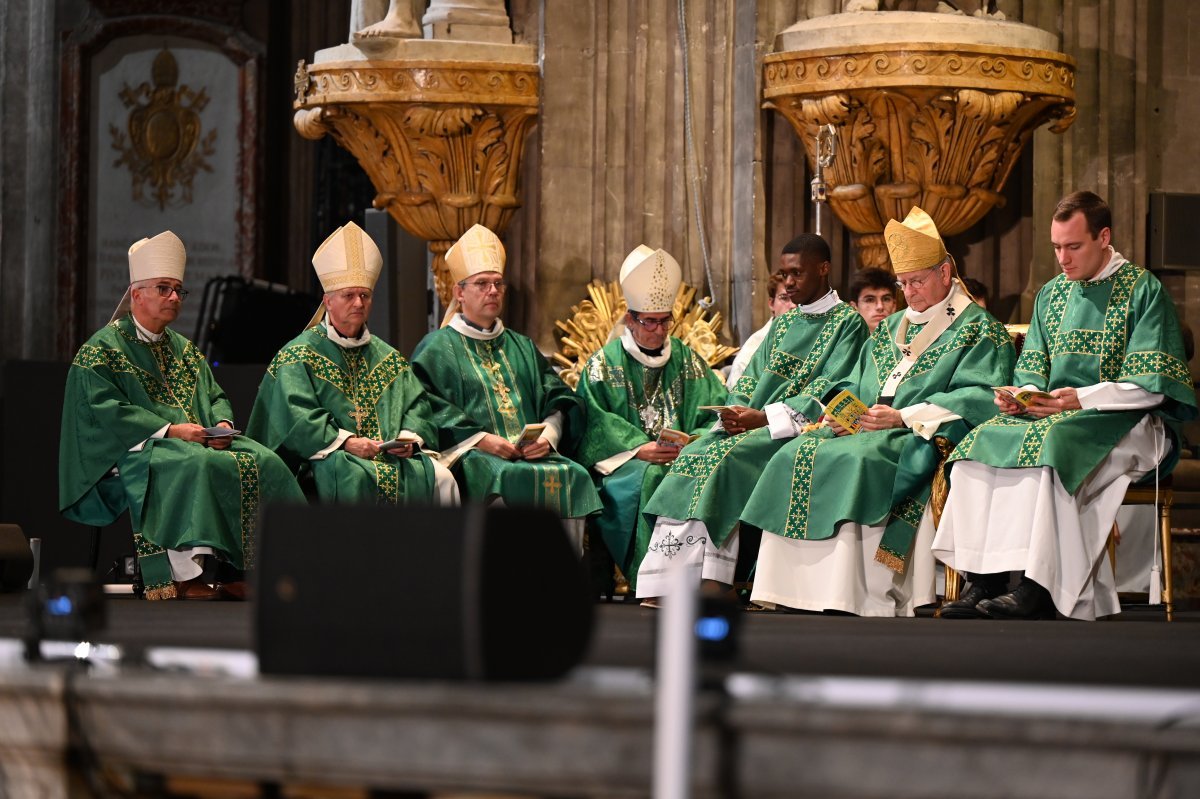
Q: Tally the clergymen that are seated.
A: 7